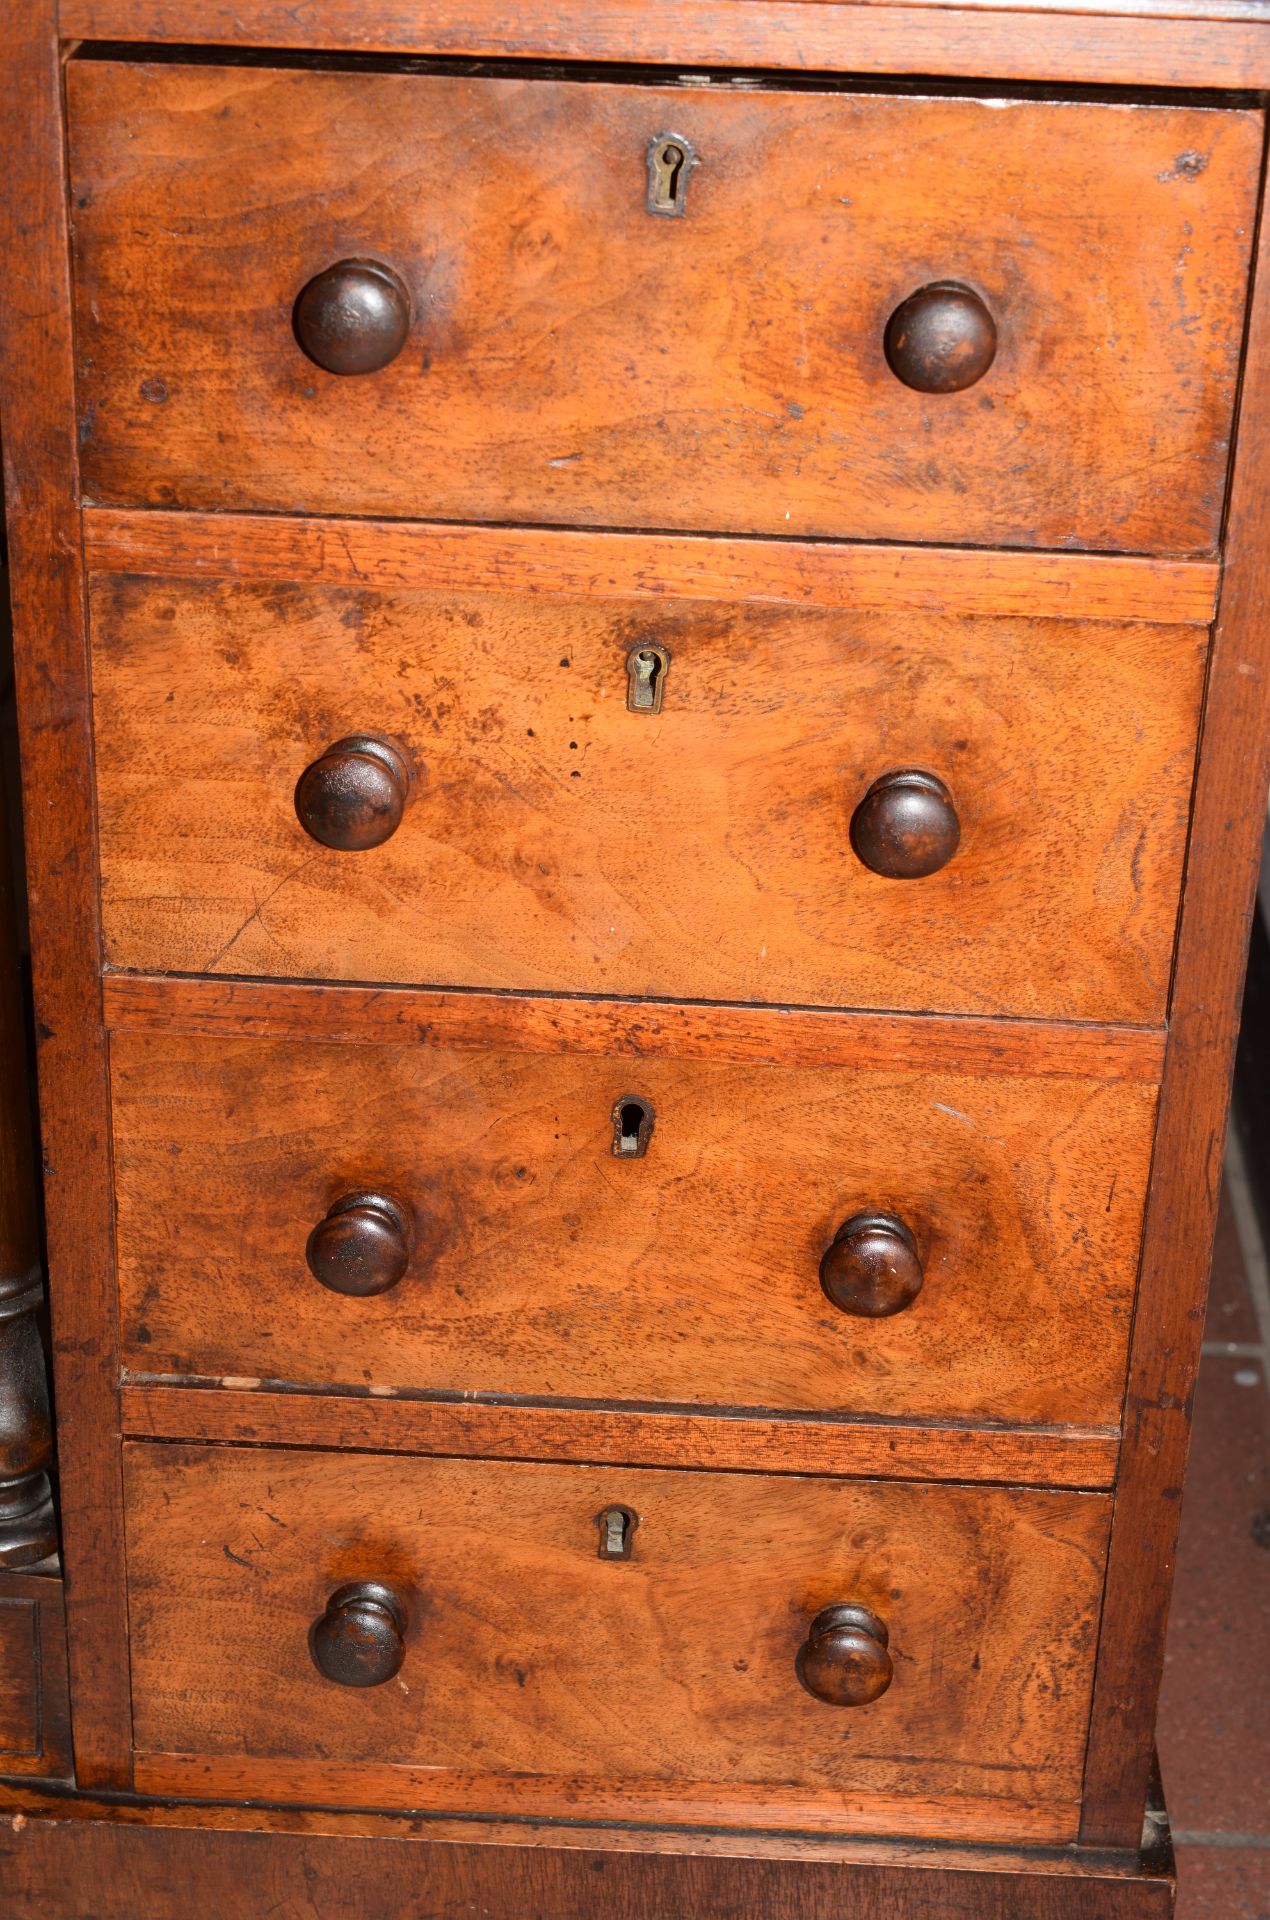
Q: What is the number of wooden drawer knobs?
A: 8